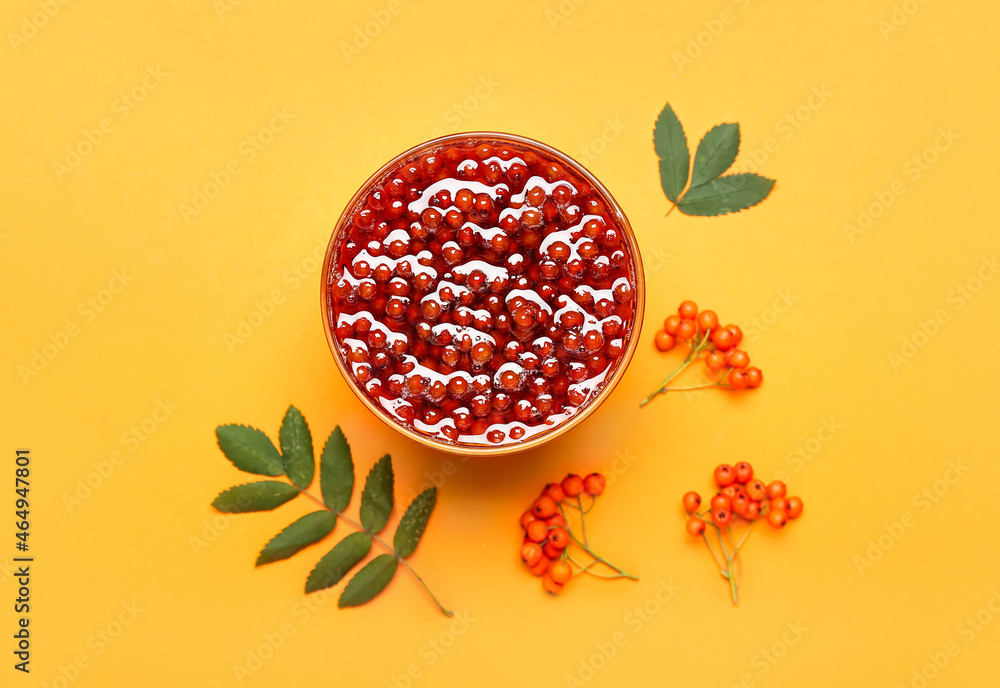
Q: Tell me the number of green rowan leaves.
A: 12